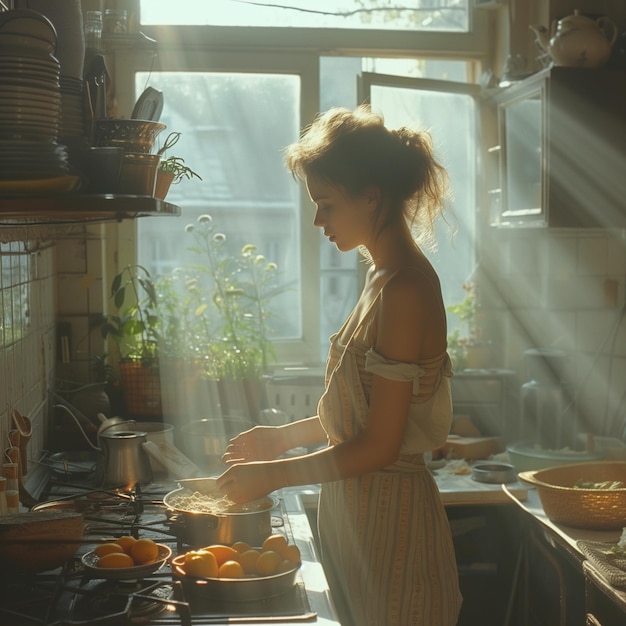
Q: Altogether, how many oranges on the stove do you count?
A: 12